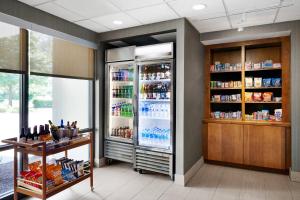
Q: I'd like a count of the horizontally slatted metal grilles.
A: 2